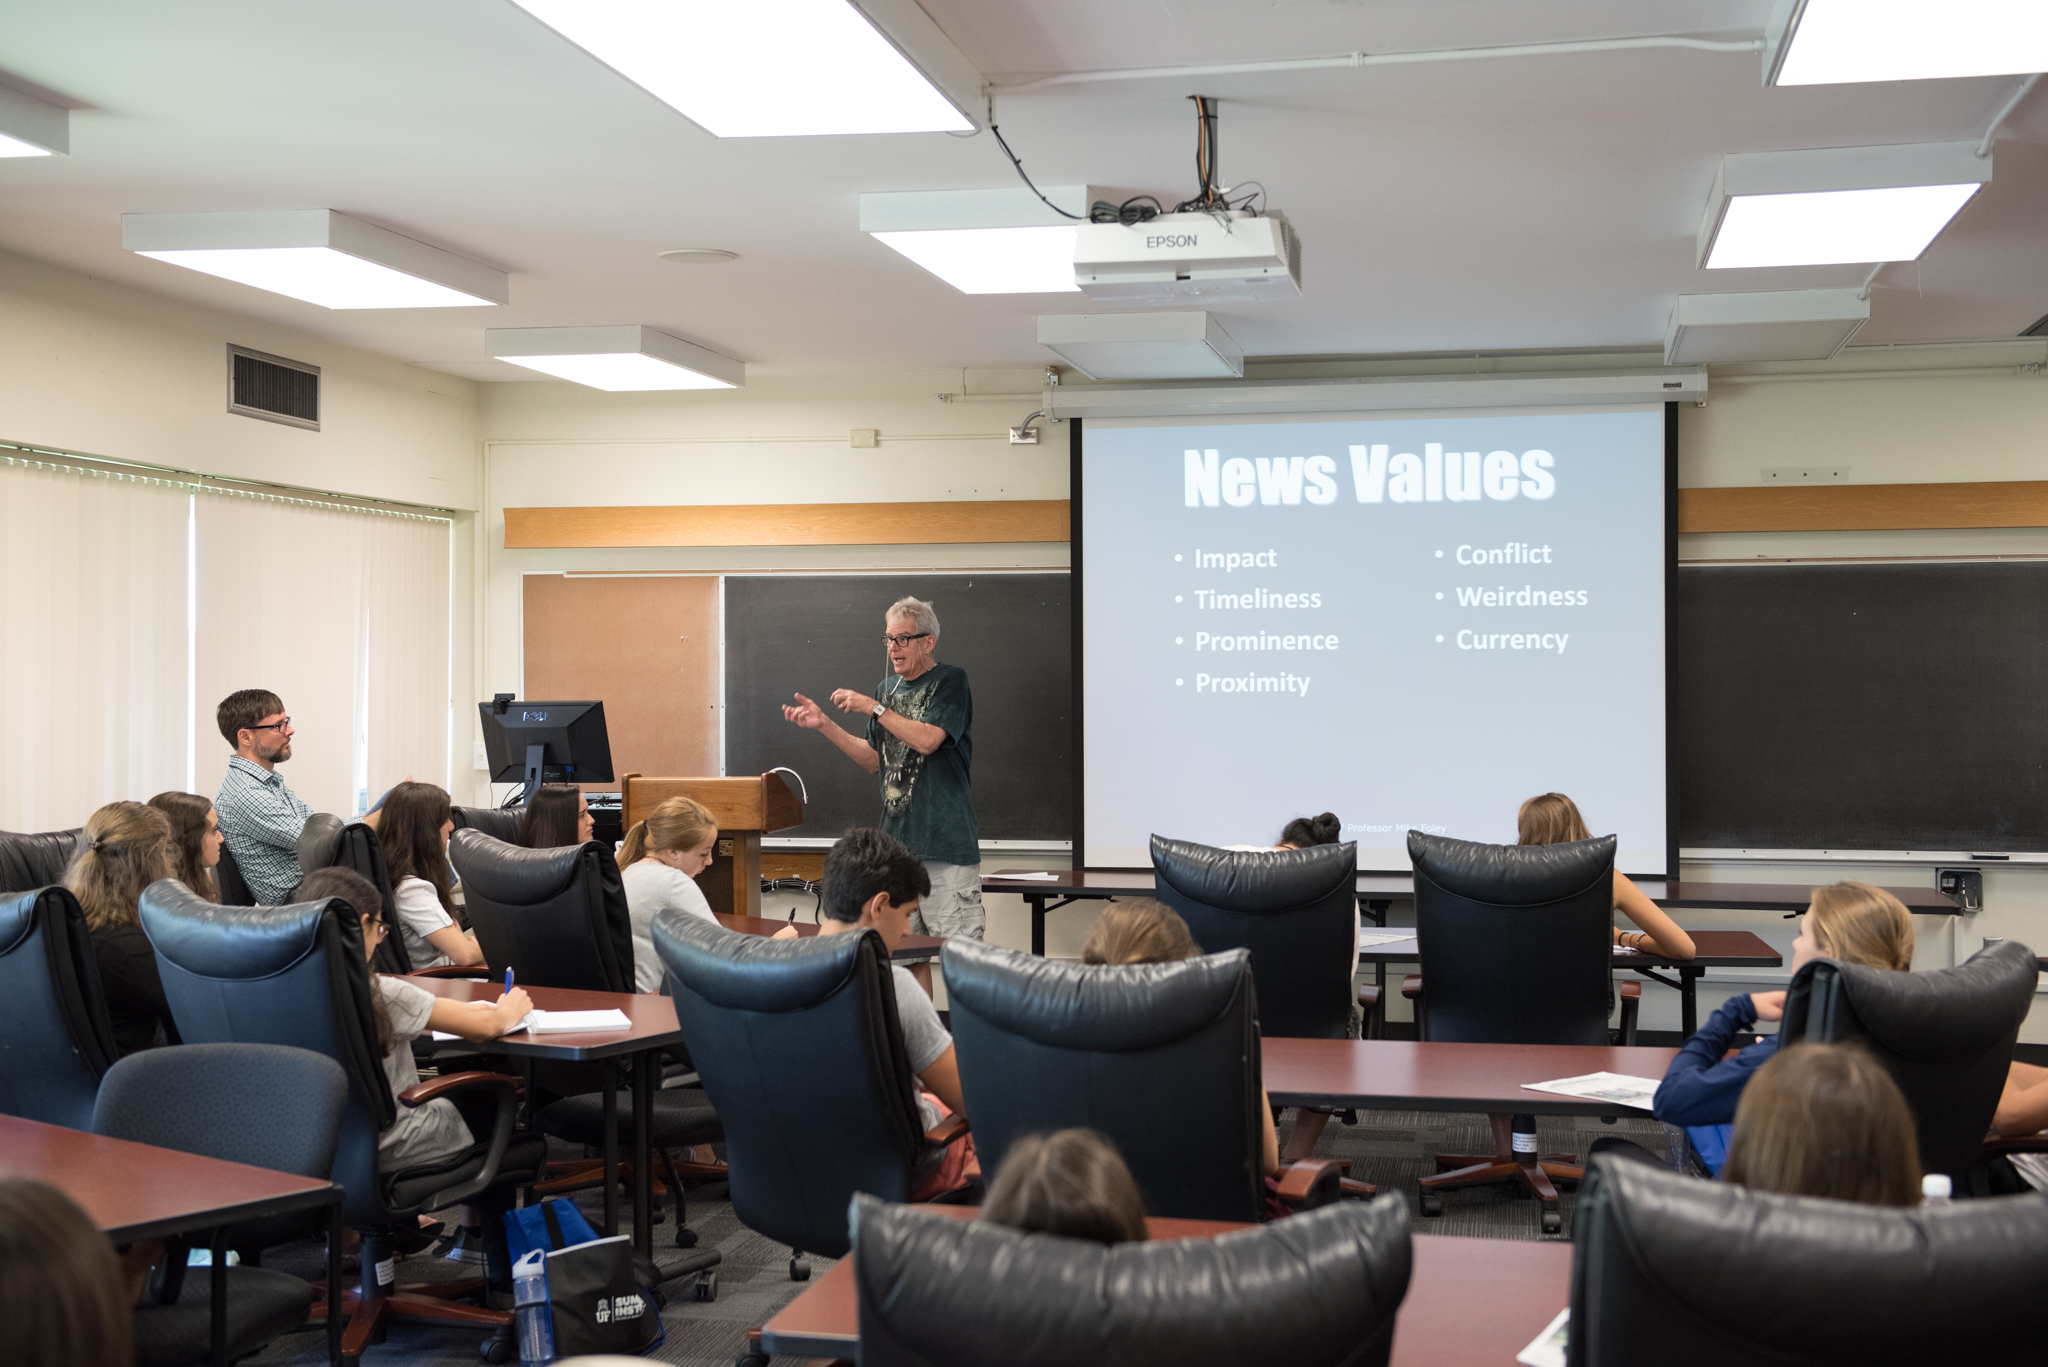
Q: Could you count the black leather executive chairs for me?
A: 13